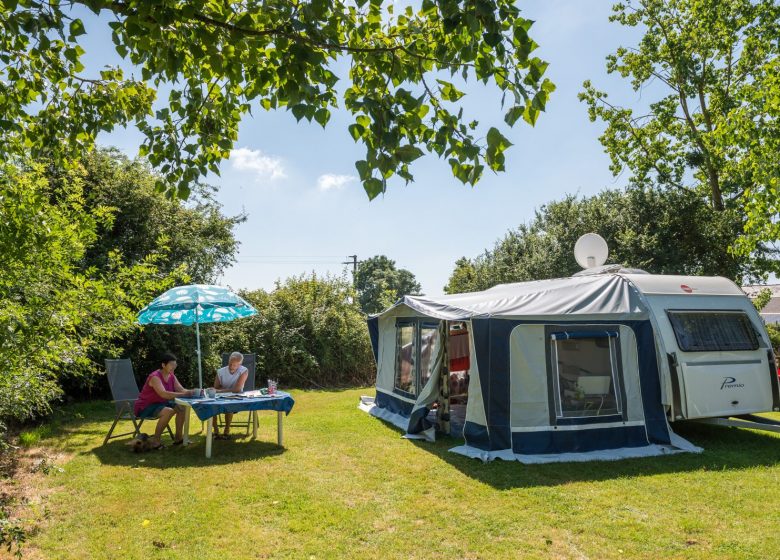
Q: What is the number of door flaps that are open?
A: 1